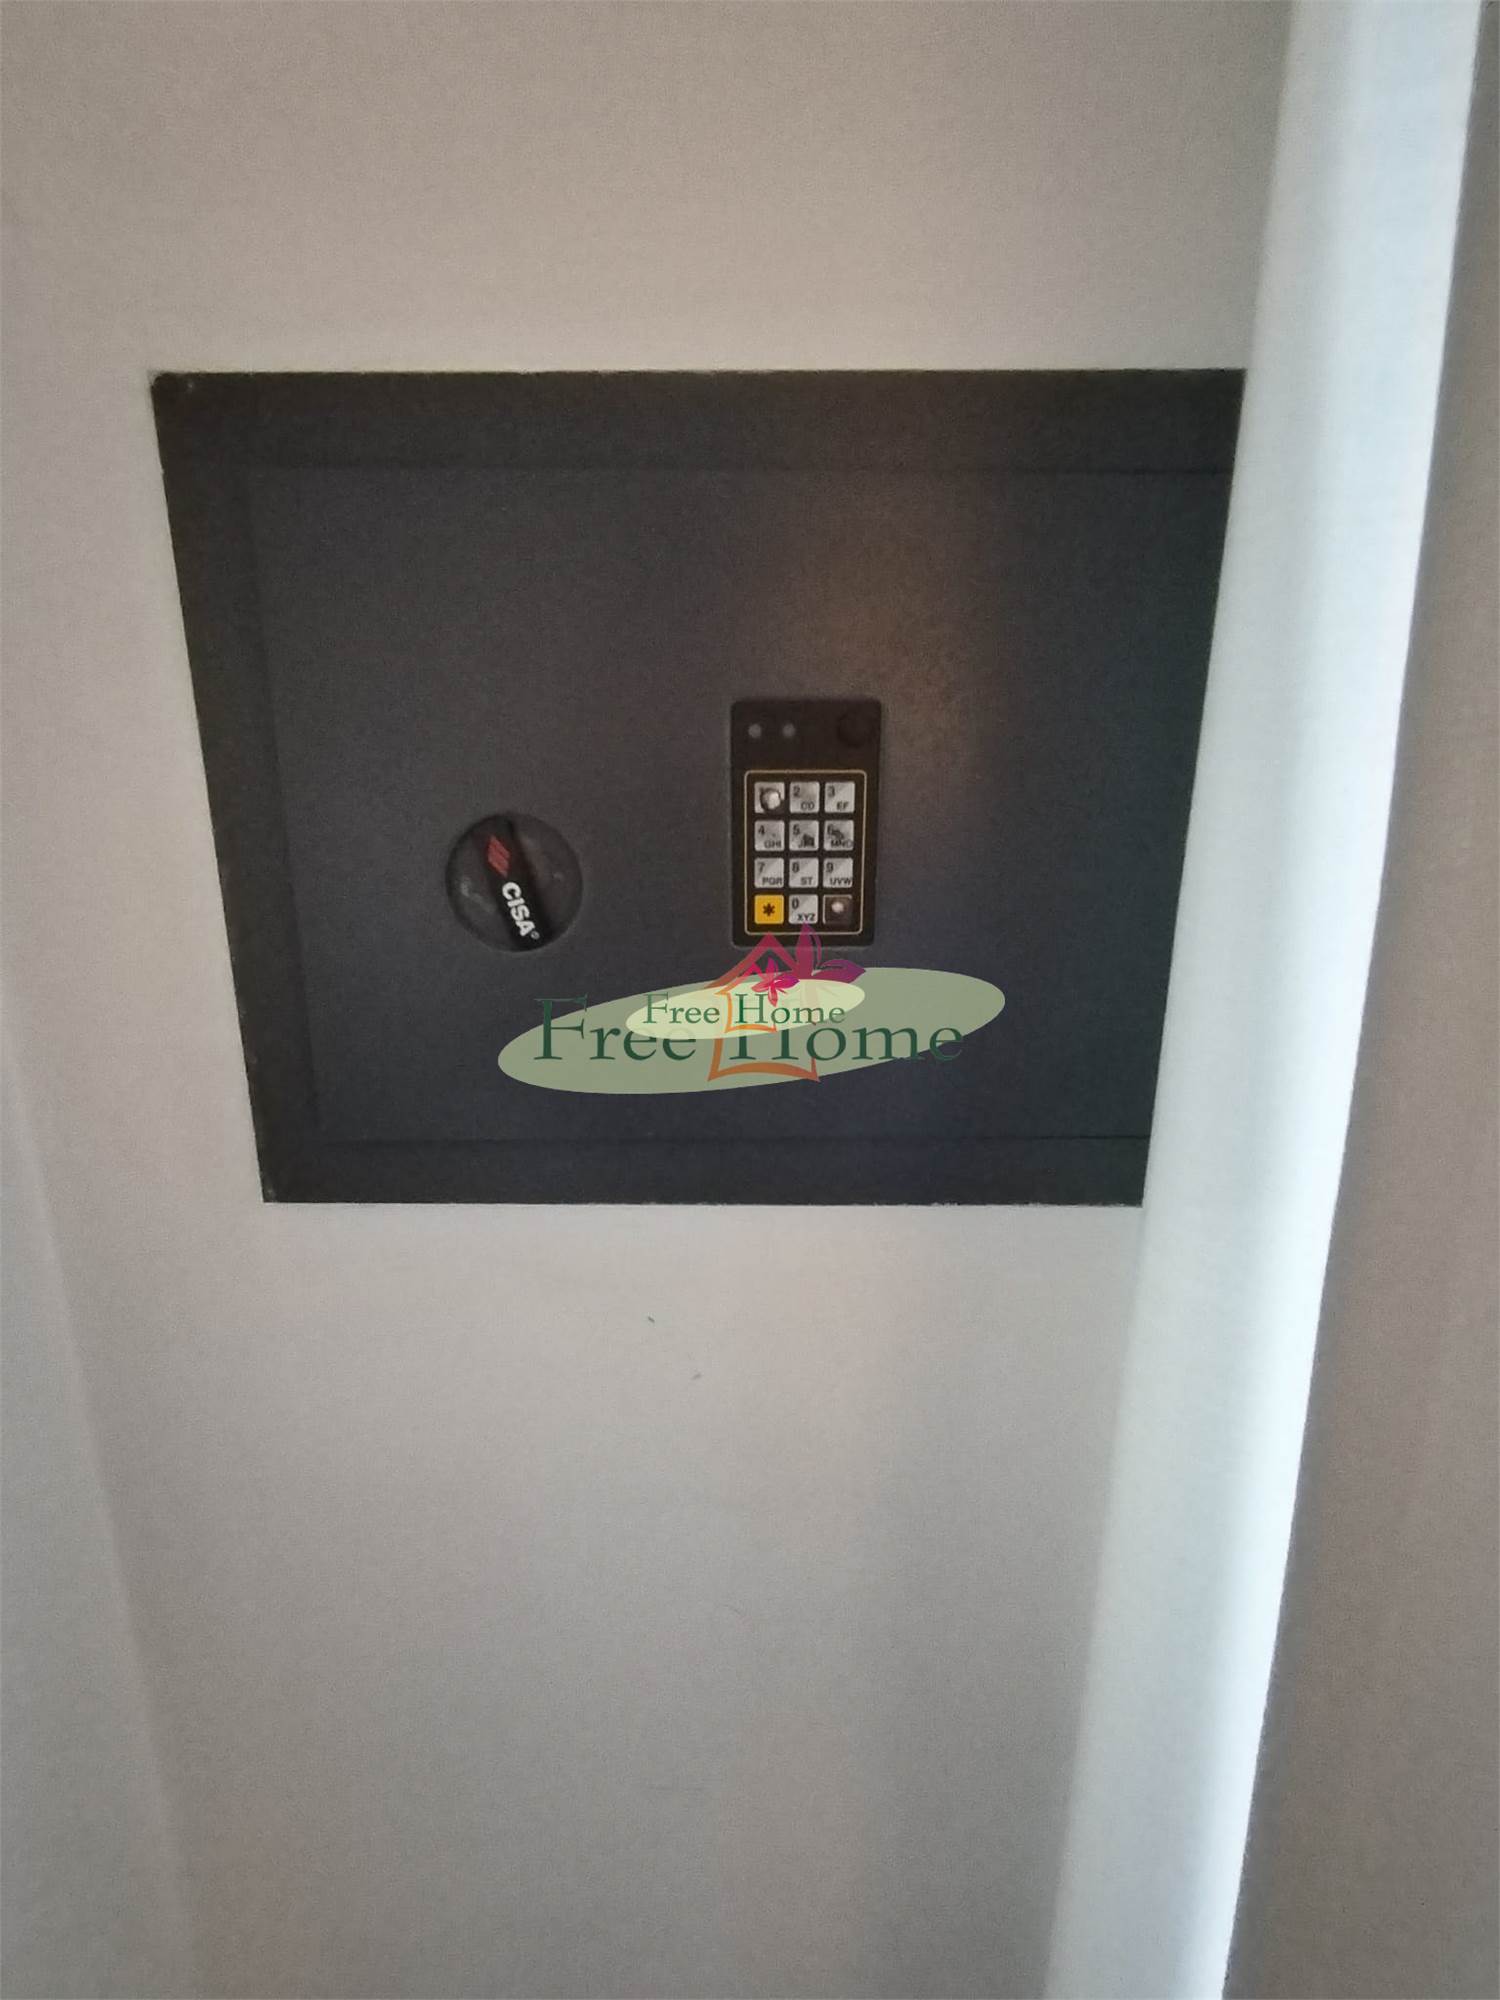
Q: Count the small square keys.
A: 12